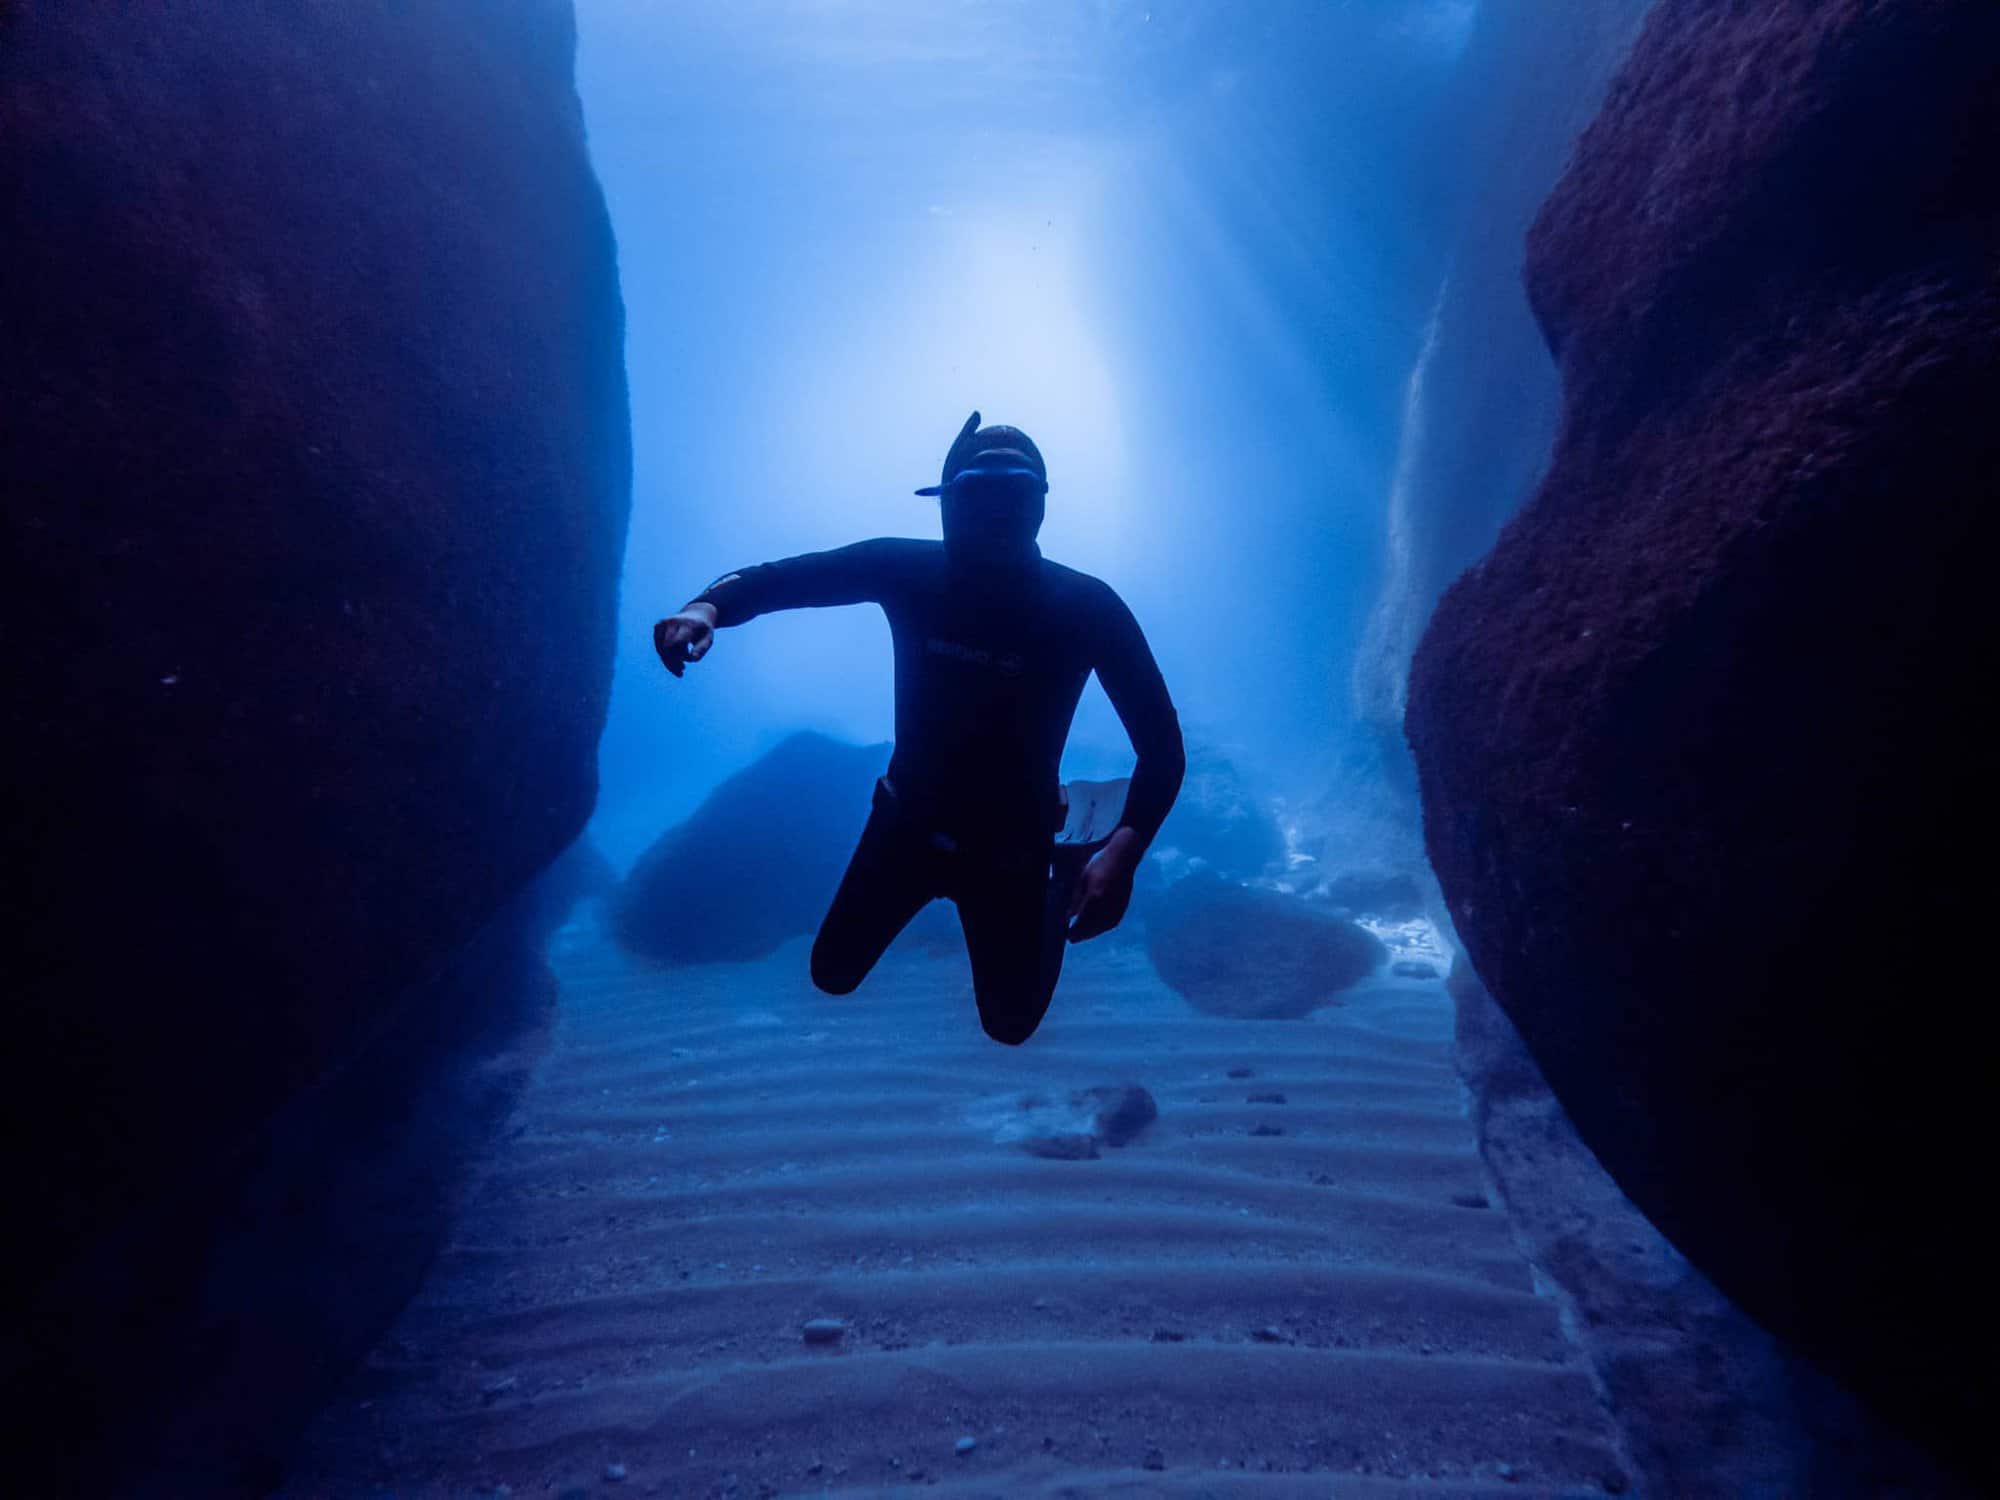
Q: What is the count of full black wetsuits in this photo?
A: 1